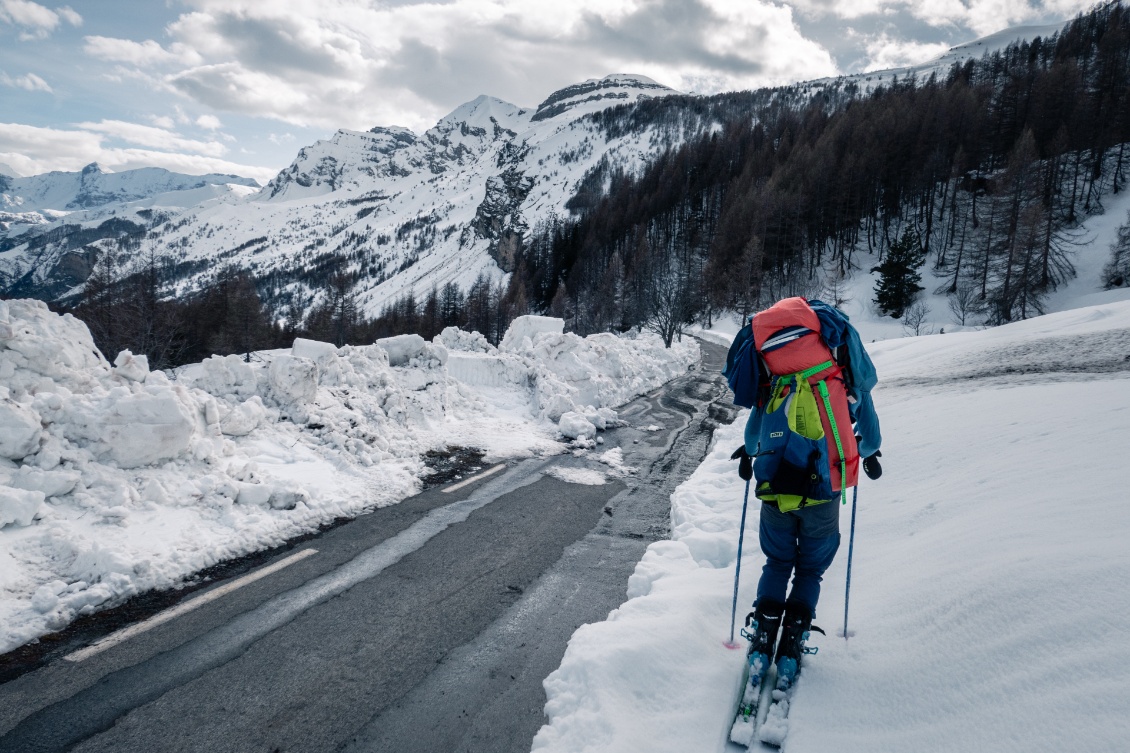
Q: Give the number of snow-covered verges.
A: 2